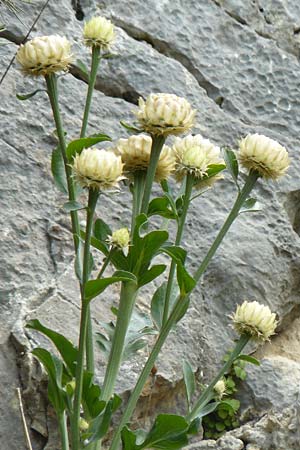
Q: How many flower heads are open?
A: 8